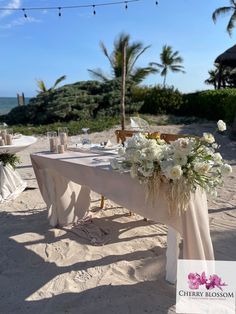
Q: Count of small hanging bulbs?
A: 5